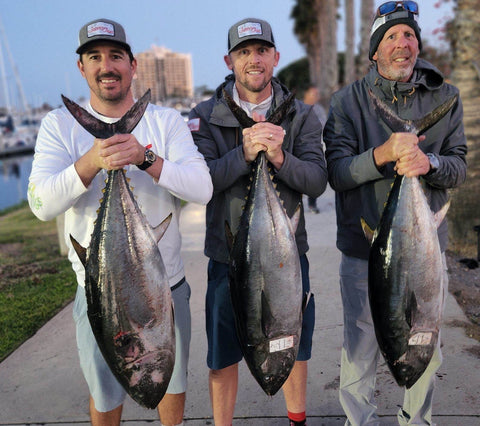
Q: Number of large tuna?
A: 3